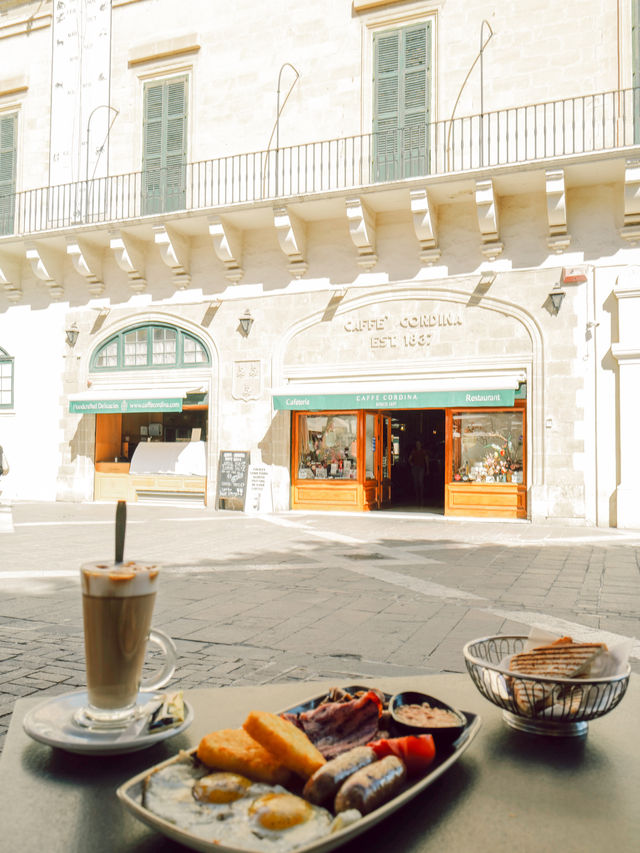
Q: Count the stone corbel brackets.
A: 12